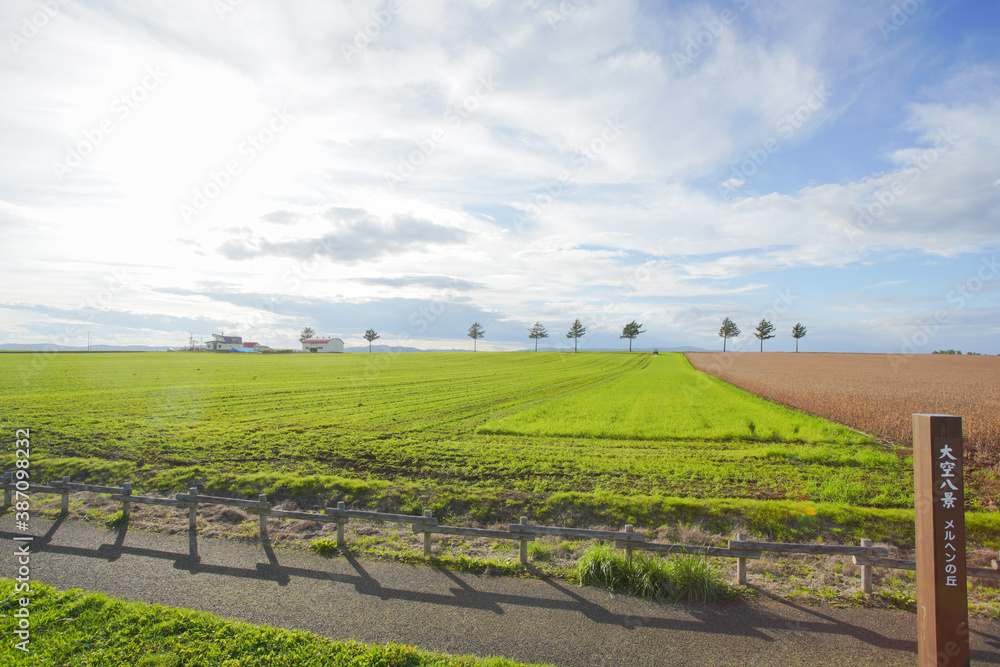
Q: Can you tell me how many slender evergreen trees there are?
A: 9